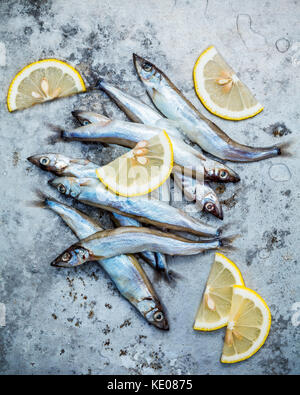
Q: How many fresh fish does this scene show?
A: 8